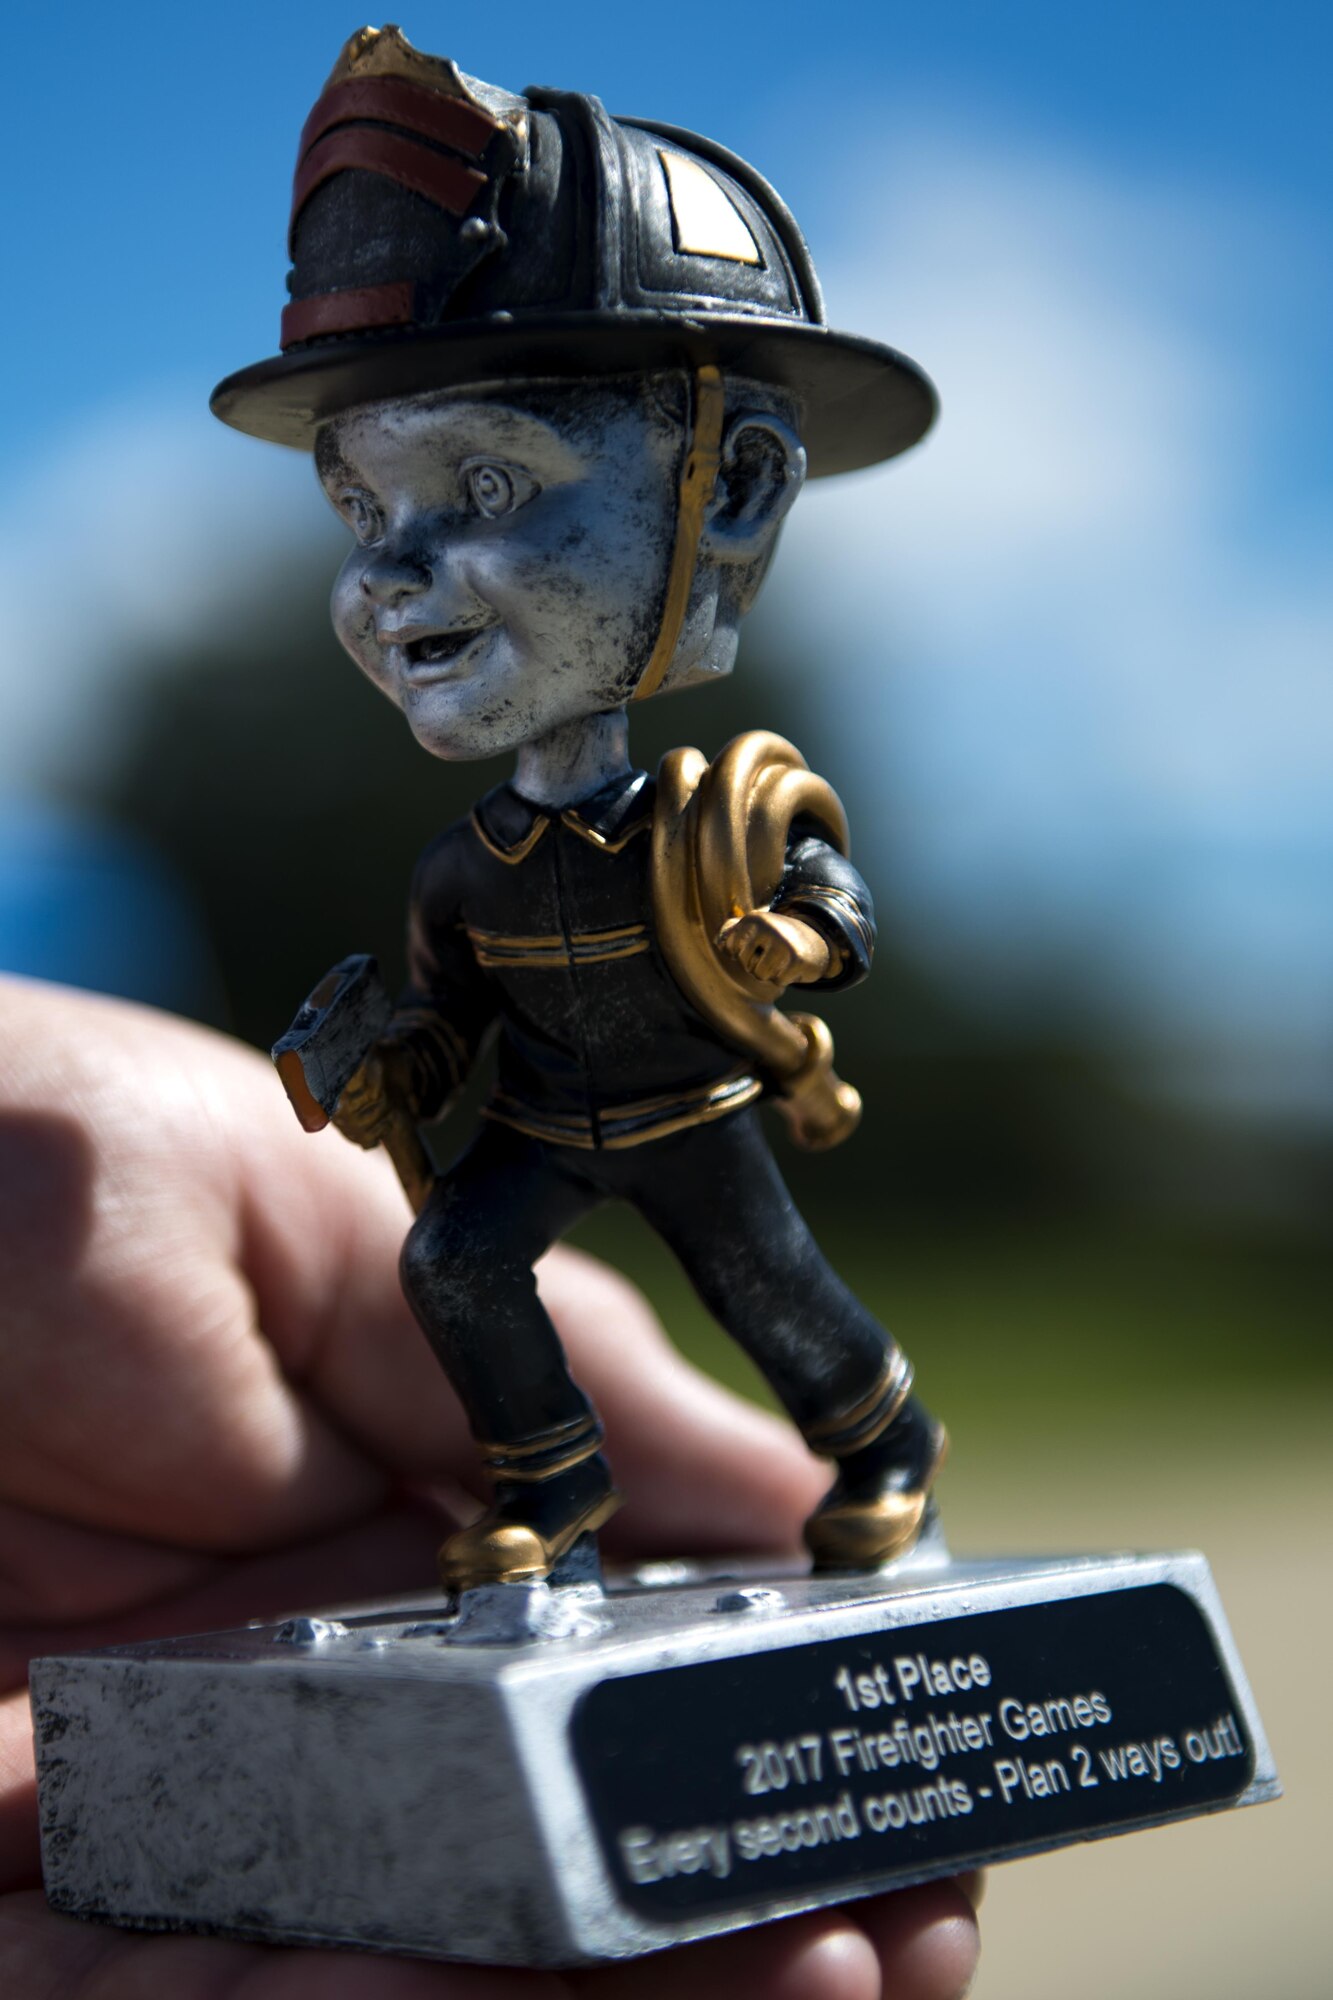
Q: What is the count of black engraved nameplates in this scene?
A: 1